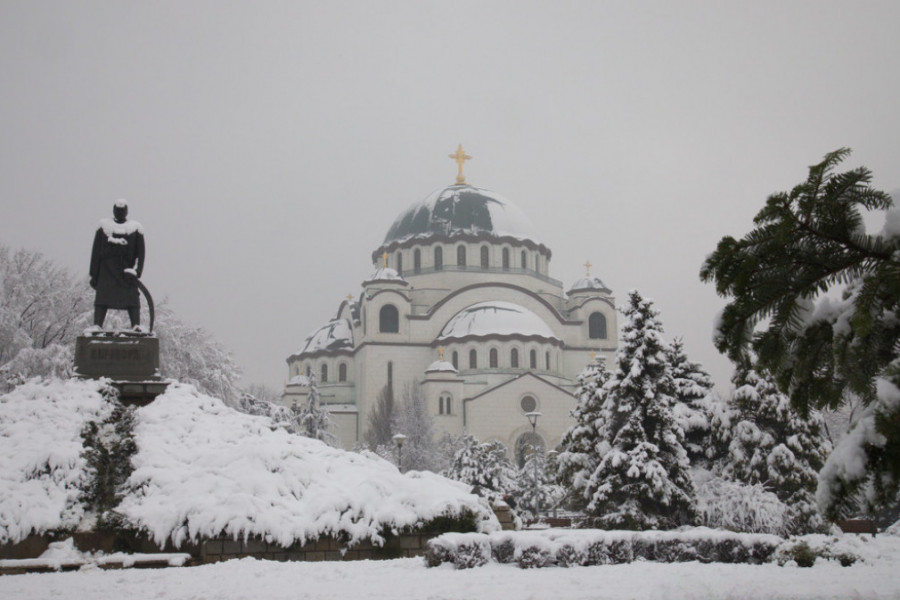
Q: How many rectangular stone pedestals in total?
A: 1